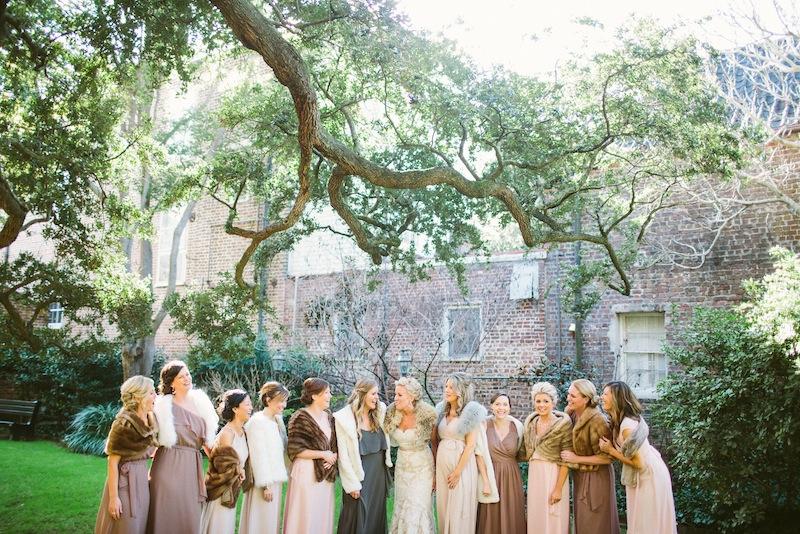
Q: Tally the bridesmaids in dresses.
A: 11